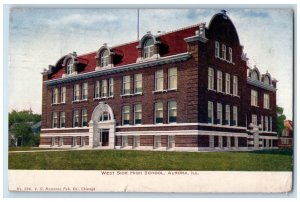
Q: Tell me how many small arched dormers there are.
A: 5